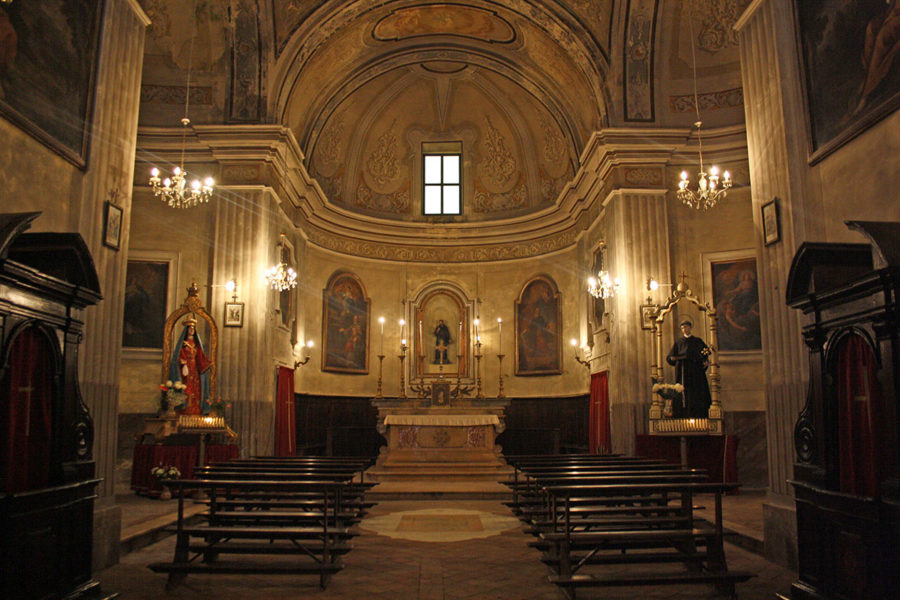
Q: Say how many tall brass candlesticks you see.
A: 6